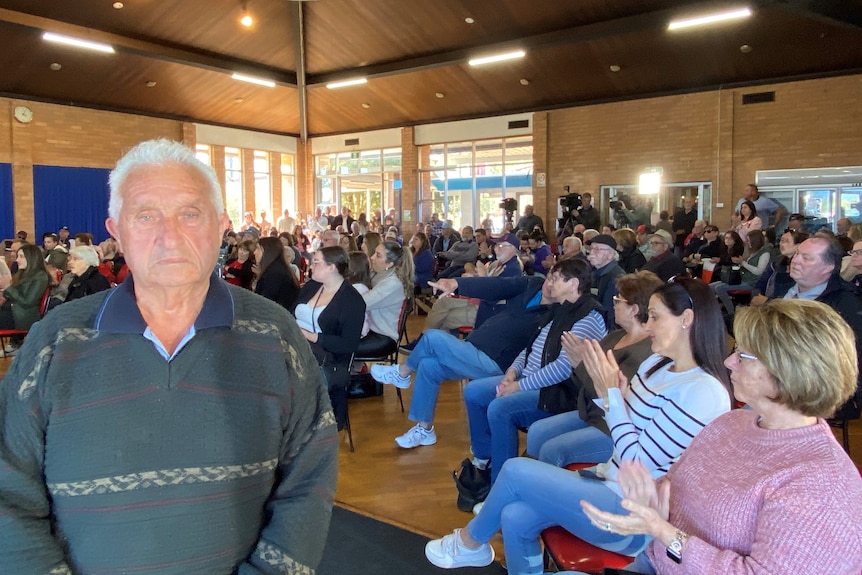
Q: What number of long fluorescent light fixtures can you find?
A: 5